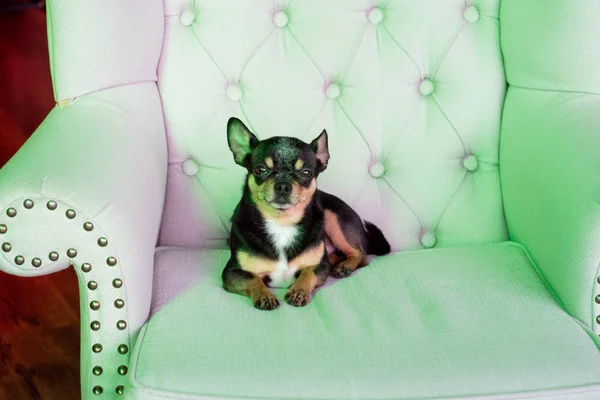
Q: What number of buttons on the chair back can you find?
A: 11